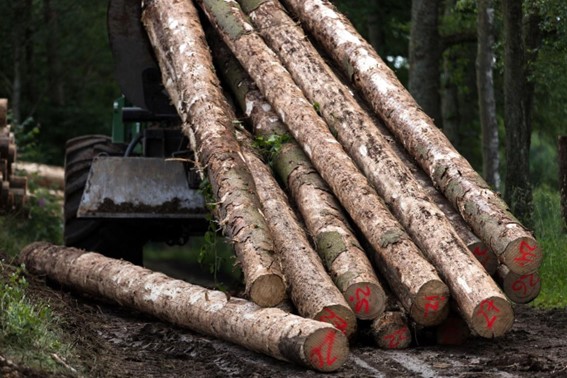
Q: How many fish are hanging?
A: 0